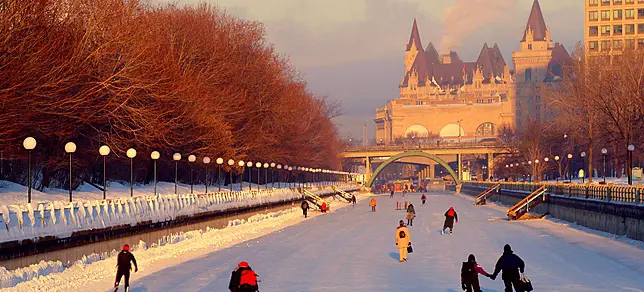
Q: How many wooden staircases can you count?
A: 4